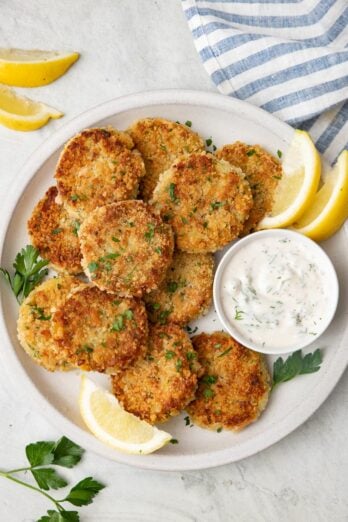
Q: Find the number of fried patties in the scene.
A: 11